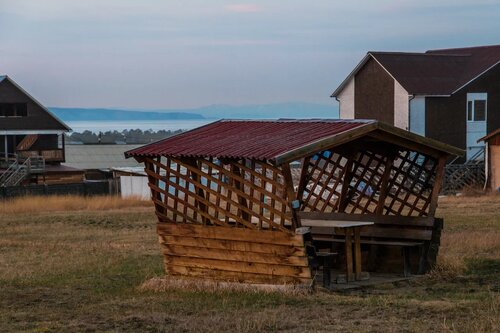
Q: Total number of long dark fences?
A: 1